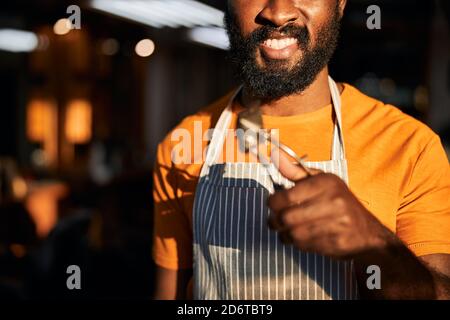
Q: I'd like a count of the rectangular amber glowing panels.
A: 2